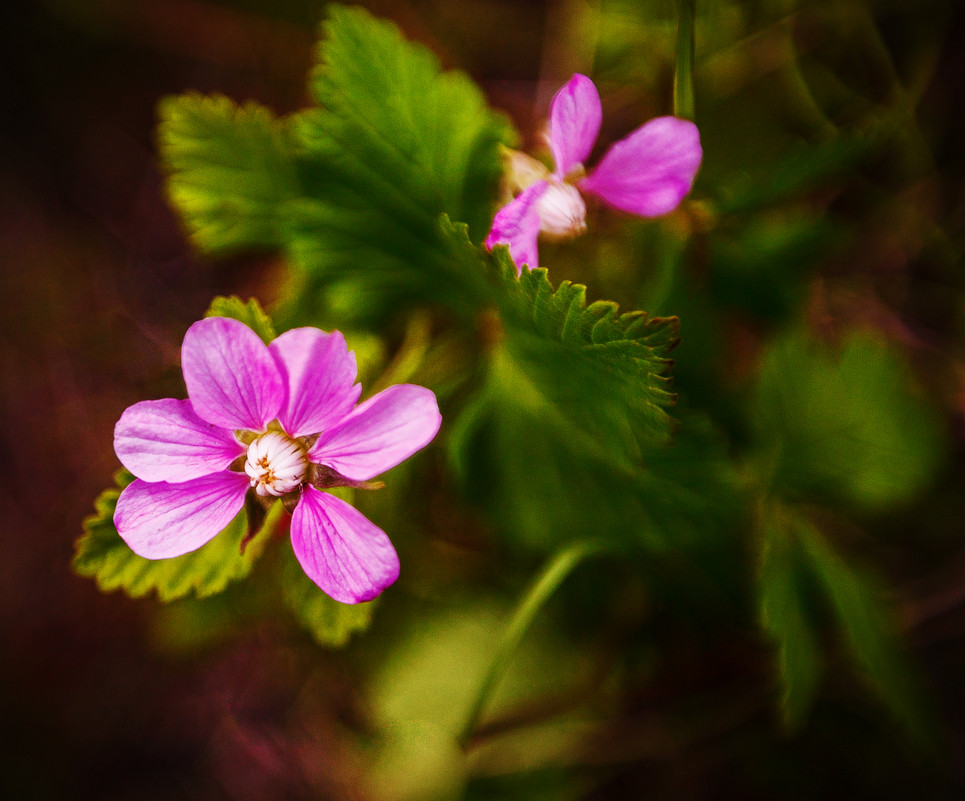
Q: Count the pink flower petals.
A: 9